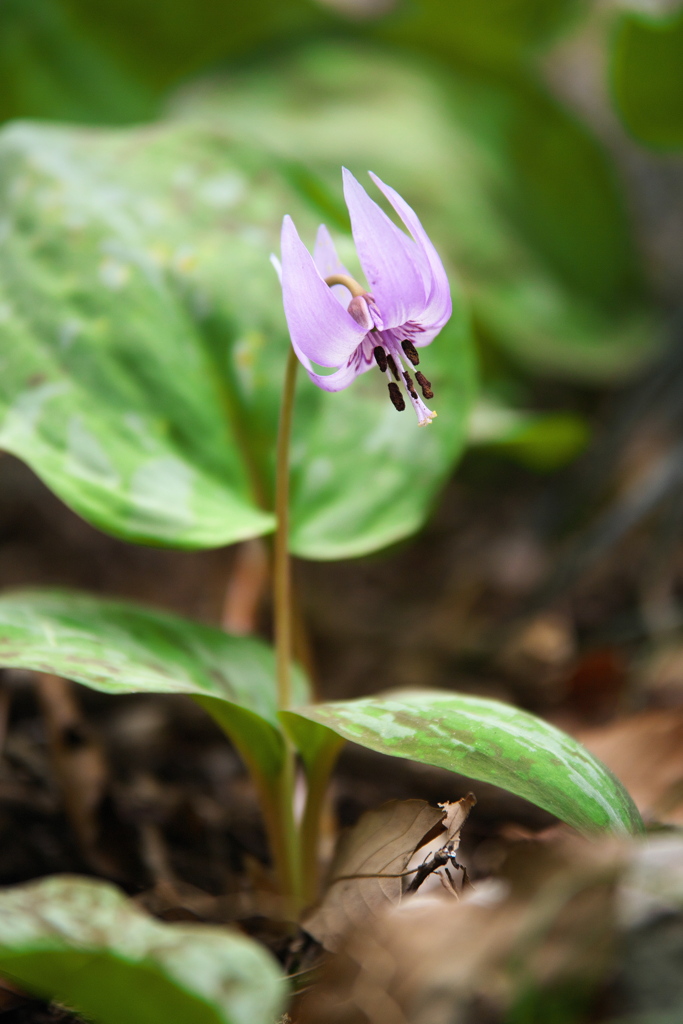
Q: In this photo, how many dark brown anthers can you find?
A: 6